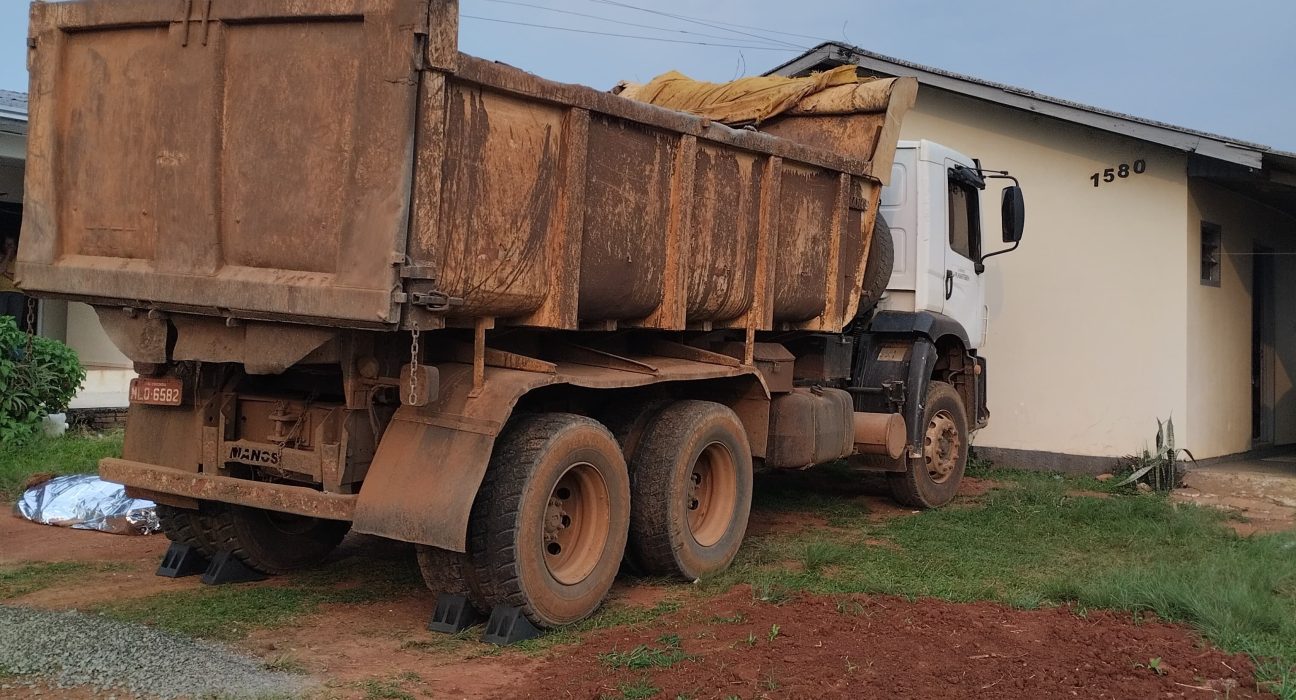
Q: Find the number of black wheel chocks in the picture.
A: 4